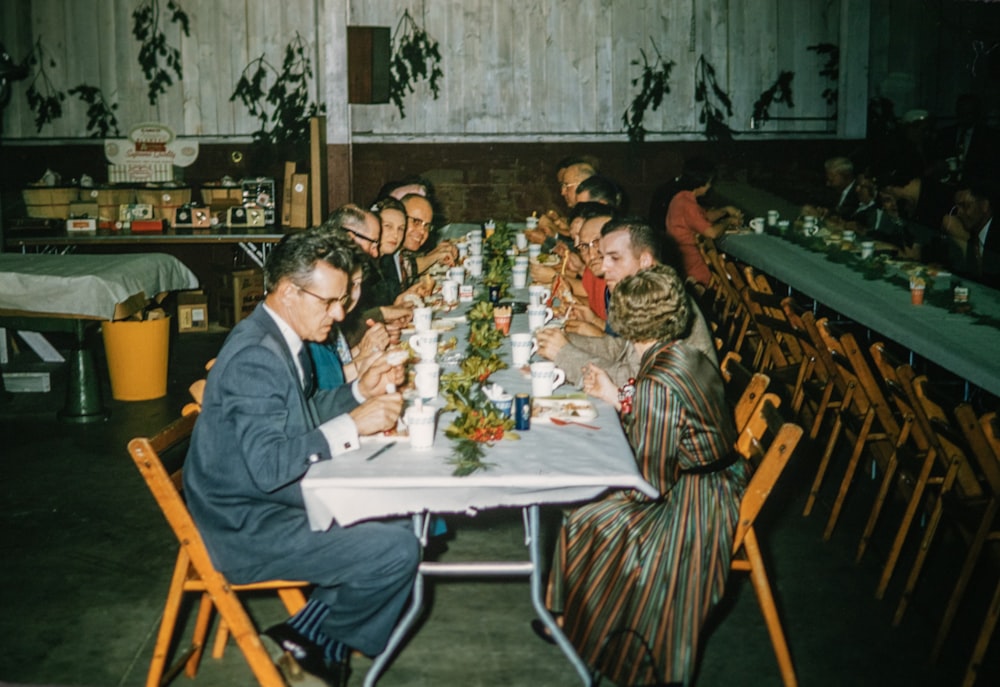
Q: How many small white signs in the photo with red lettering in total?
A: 1